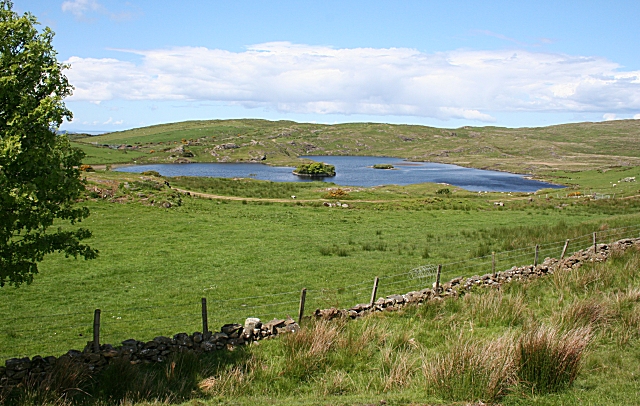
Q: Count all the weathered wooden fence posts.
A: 9